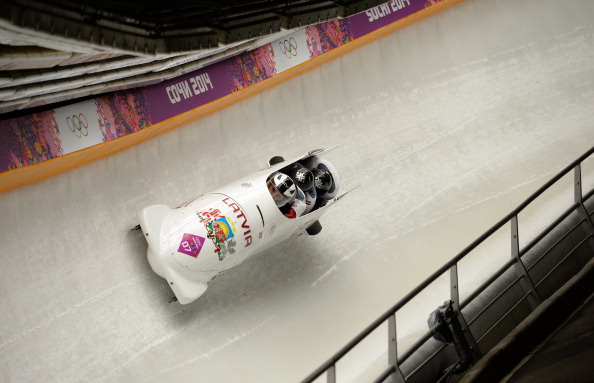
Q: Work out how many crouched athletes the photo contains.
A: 3